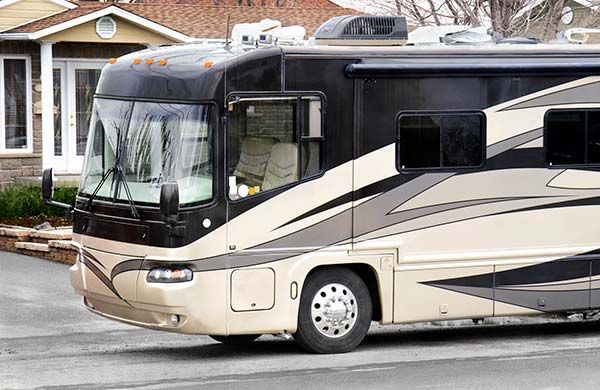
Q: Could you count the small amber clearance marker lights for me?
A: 5